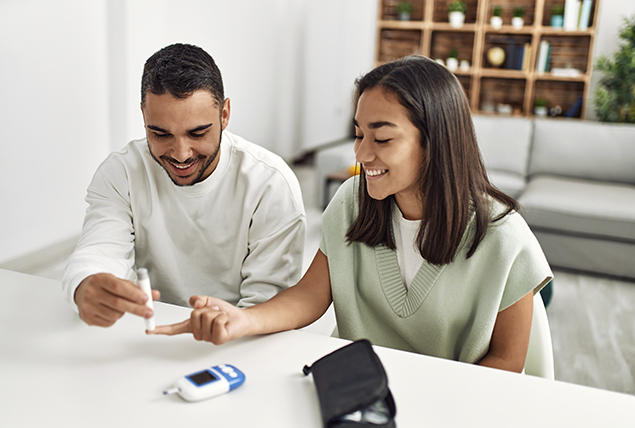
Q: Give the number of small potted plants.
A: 7